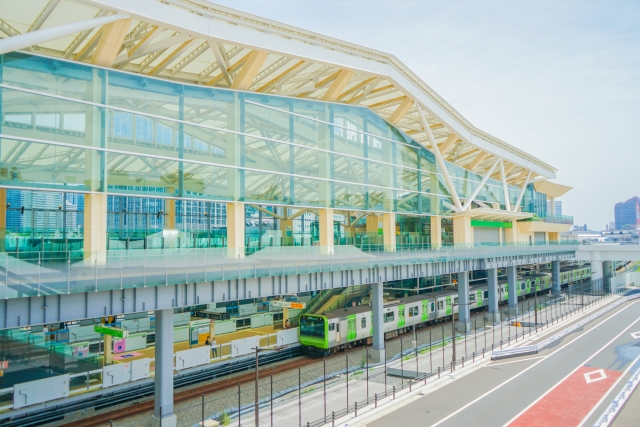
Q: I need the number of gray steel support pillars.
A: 6